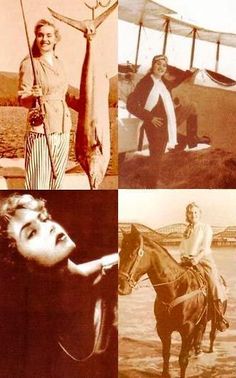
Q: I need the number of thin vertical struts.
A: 4